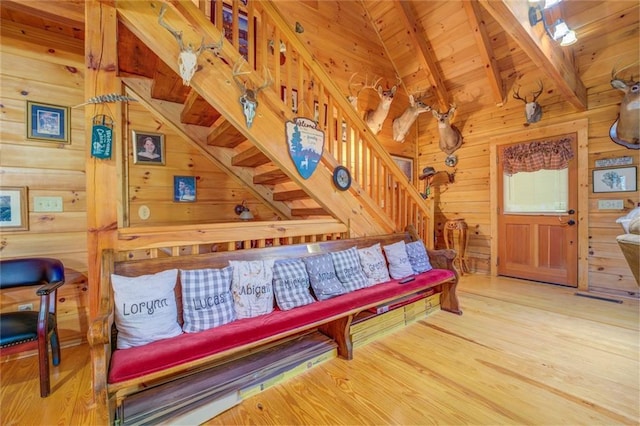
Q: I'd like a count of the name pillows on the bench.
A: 9